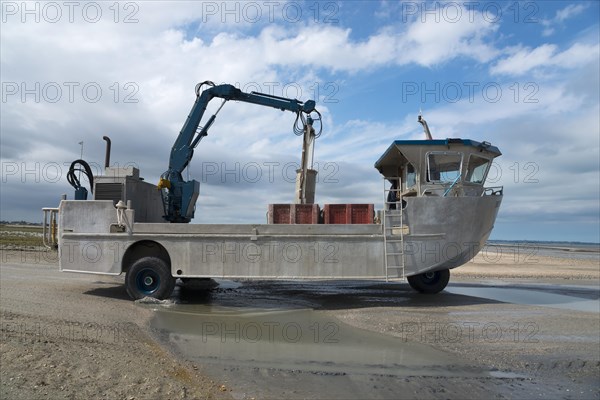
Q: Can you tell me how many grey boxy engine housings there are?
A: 1